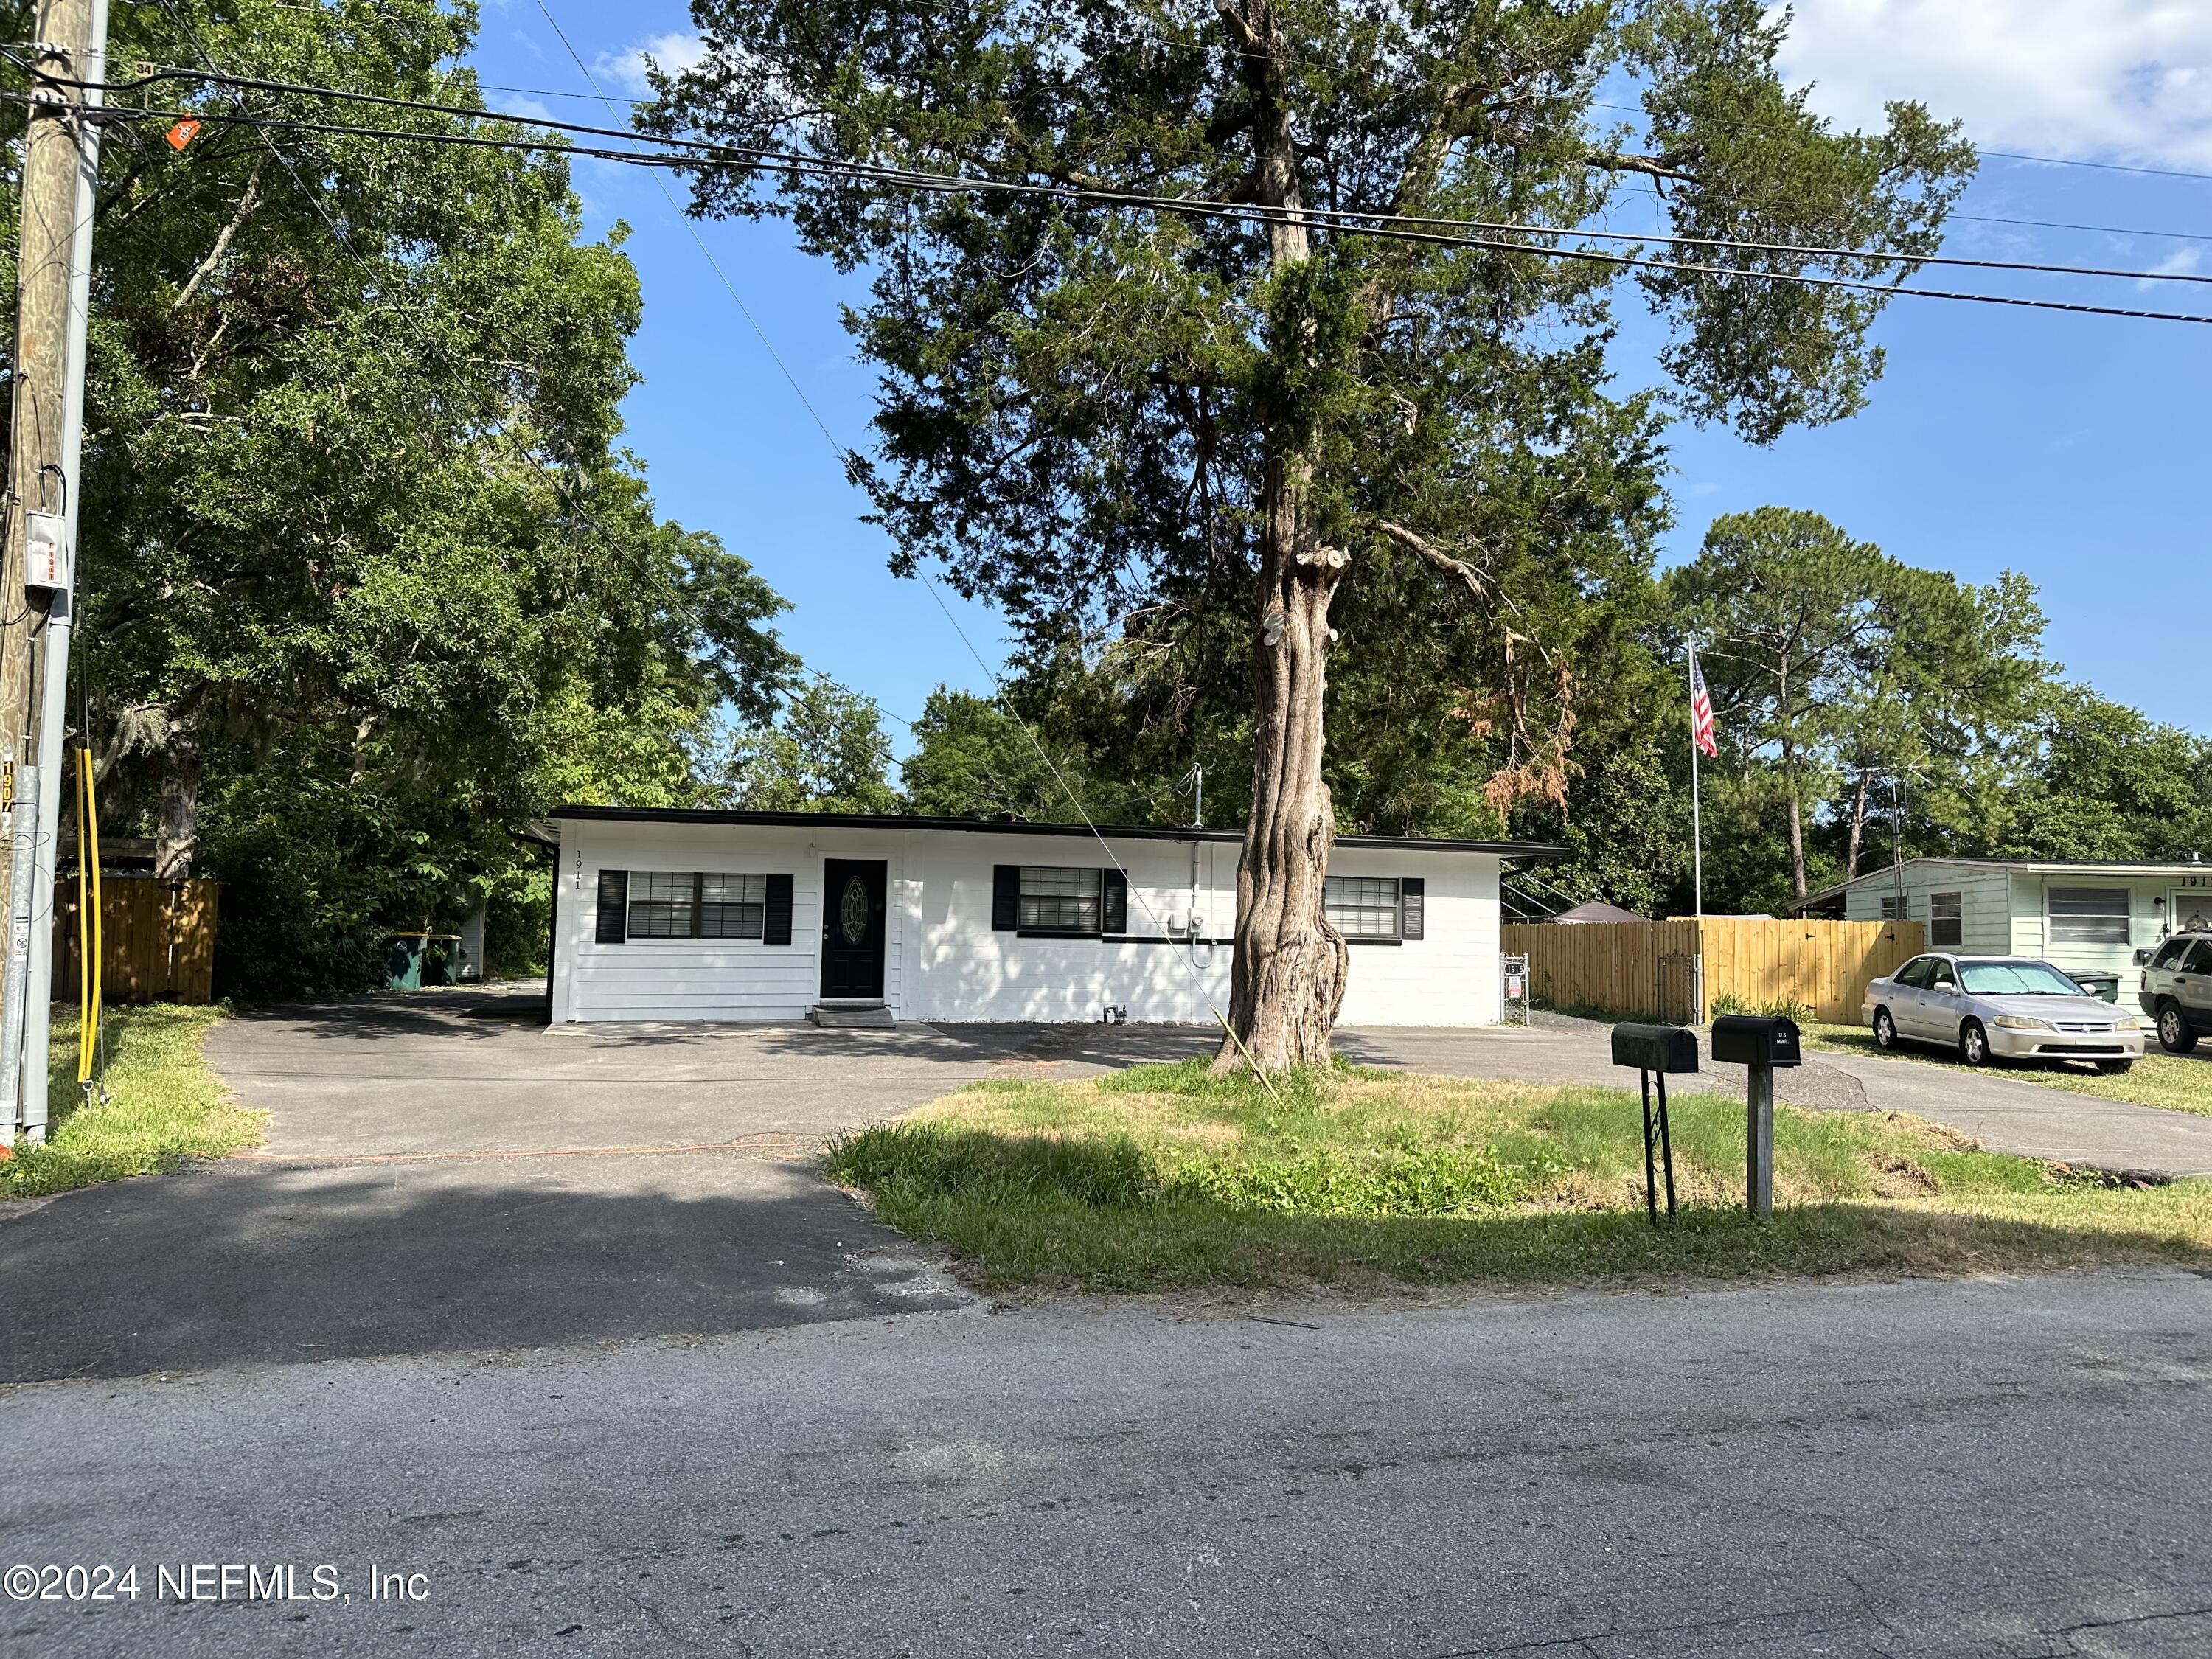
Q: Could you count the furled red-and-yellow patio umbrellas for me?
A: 0